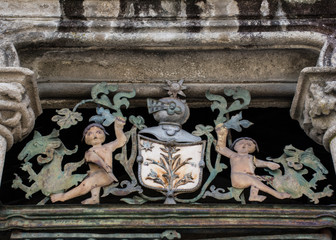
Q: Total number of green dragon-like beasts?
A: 2